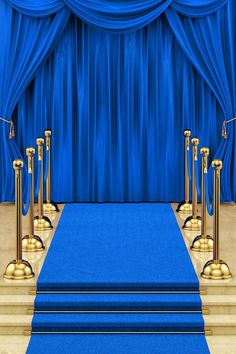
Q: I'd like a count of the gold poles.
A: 8